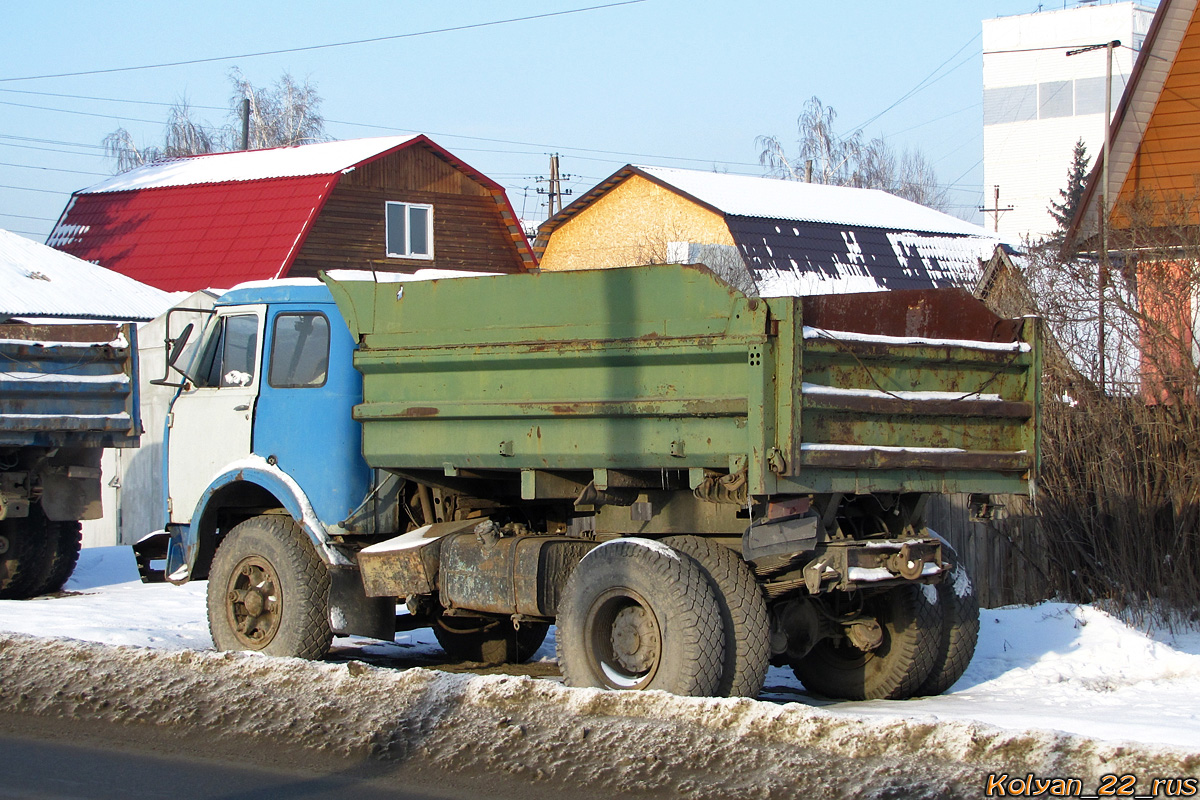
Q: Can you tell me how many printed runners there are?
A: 0